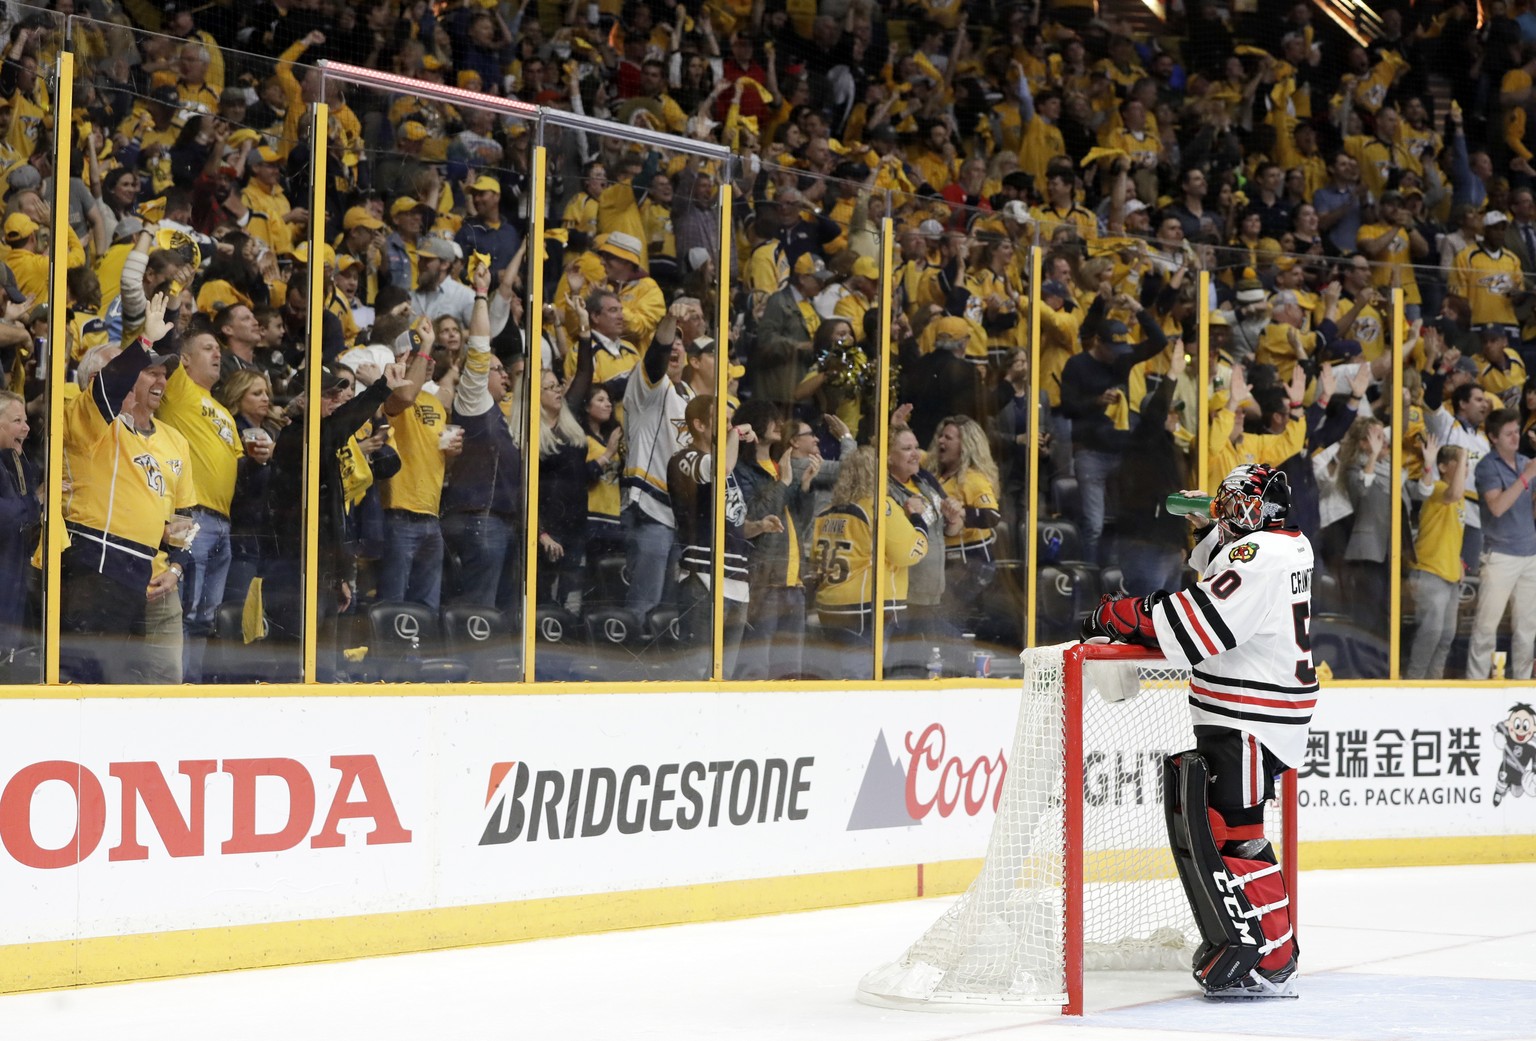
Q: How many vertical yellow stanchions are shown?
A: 8